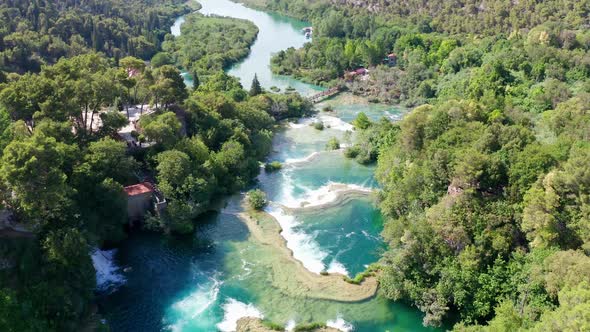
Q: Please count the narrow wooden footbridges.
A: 1